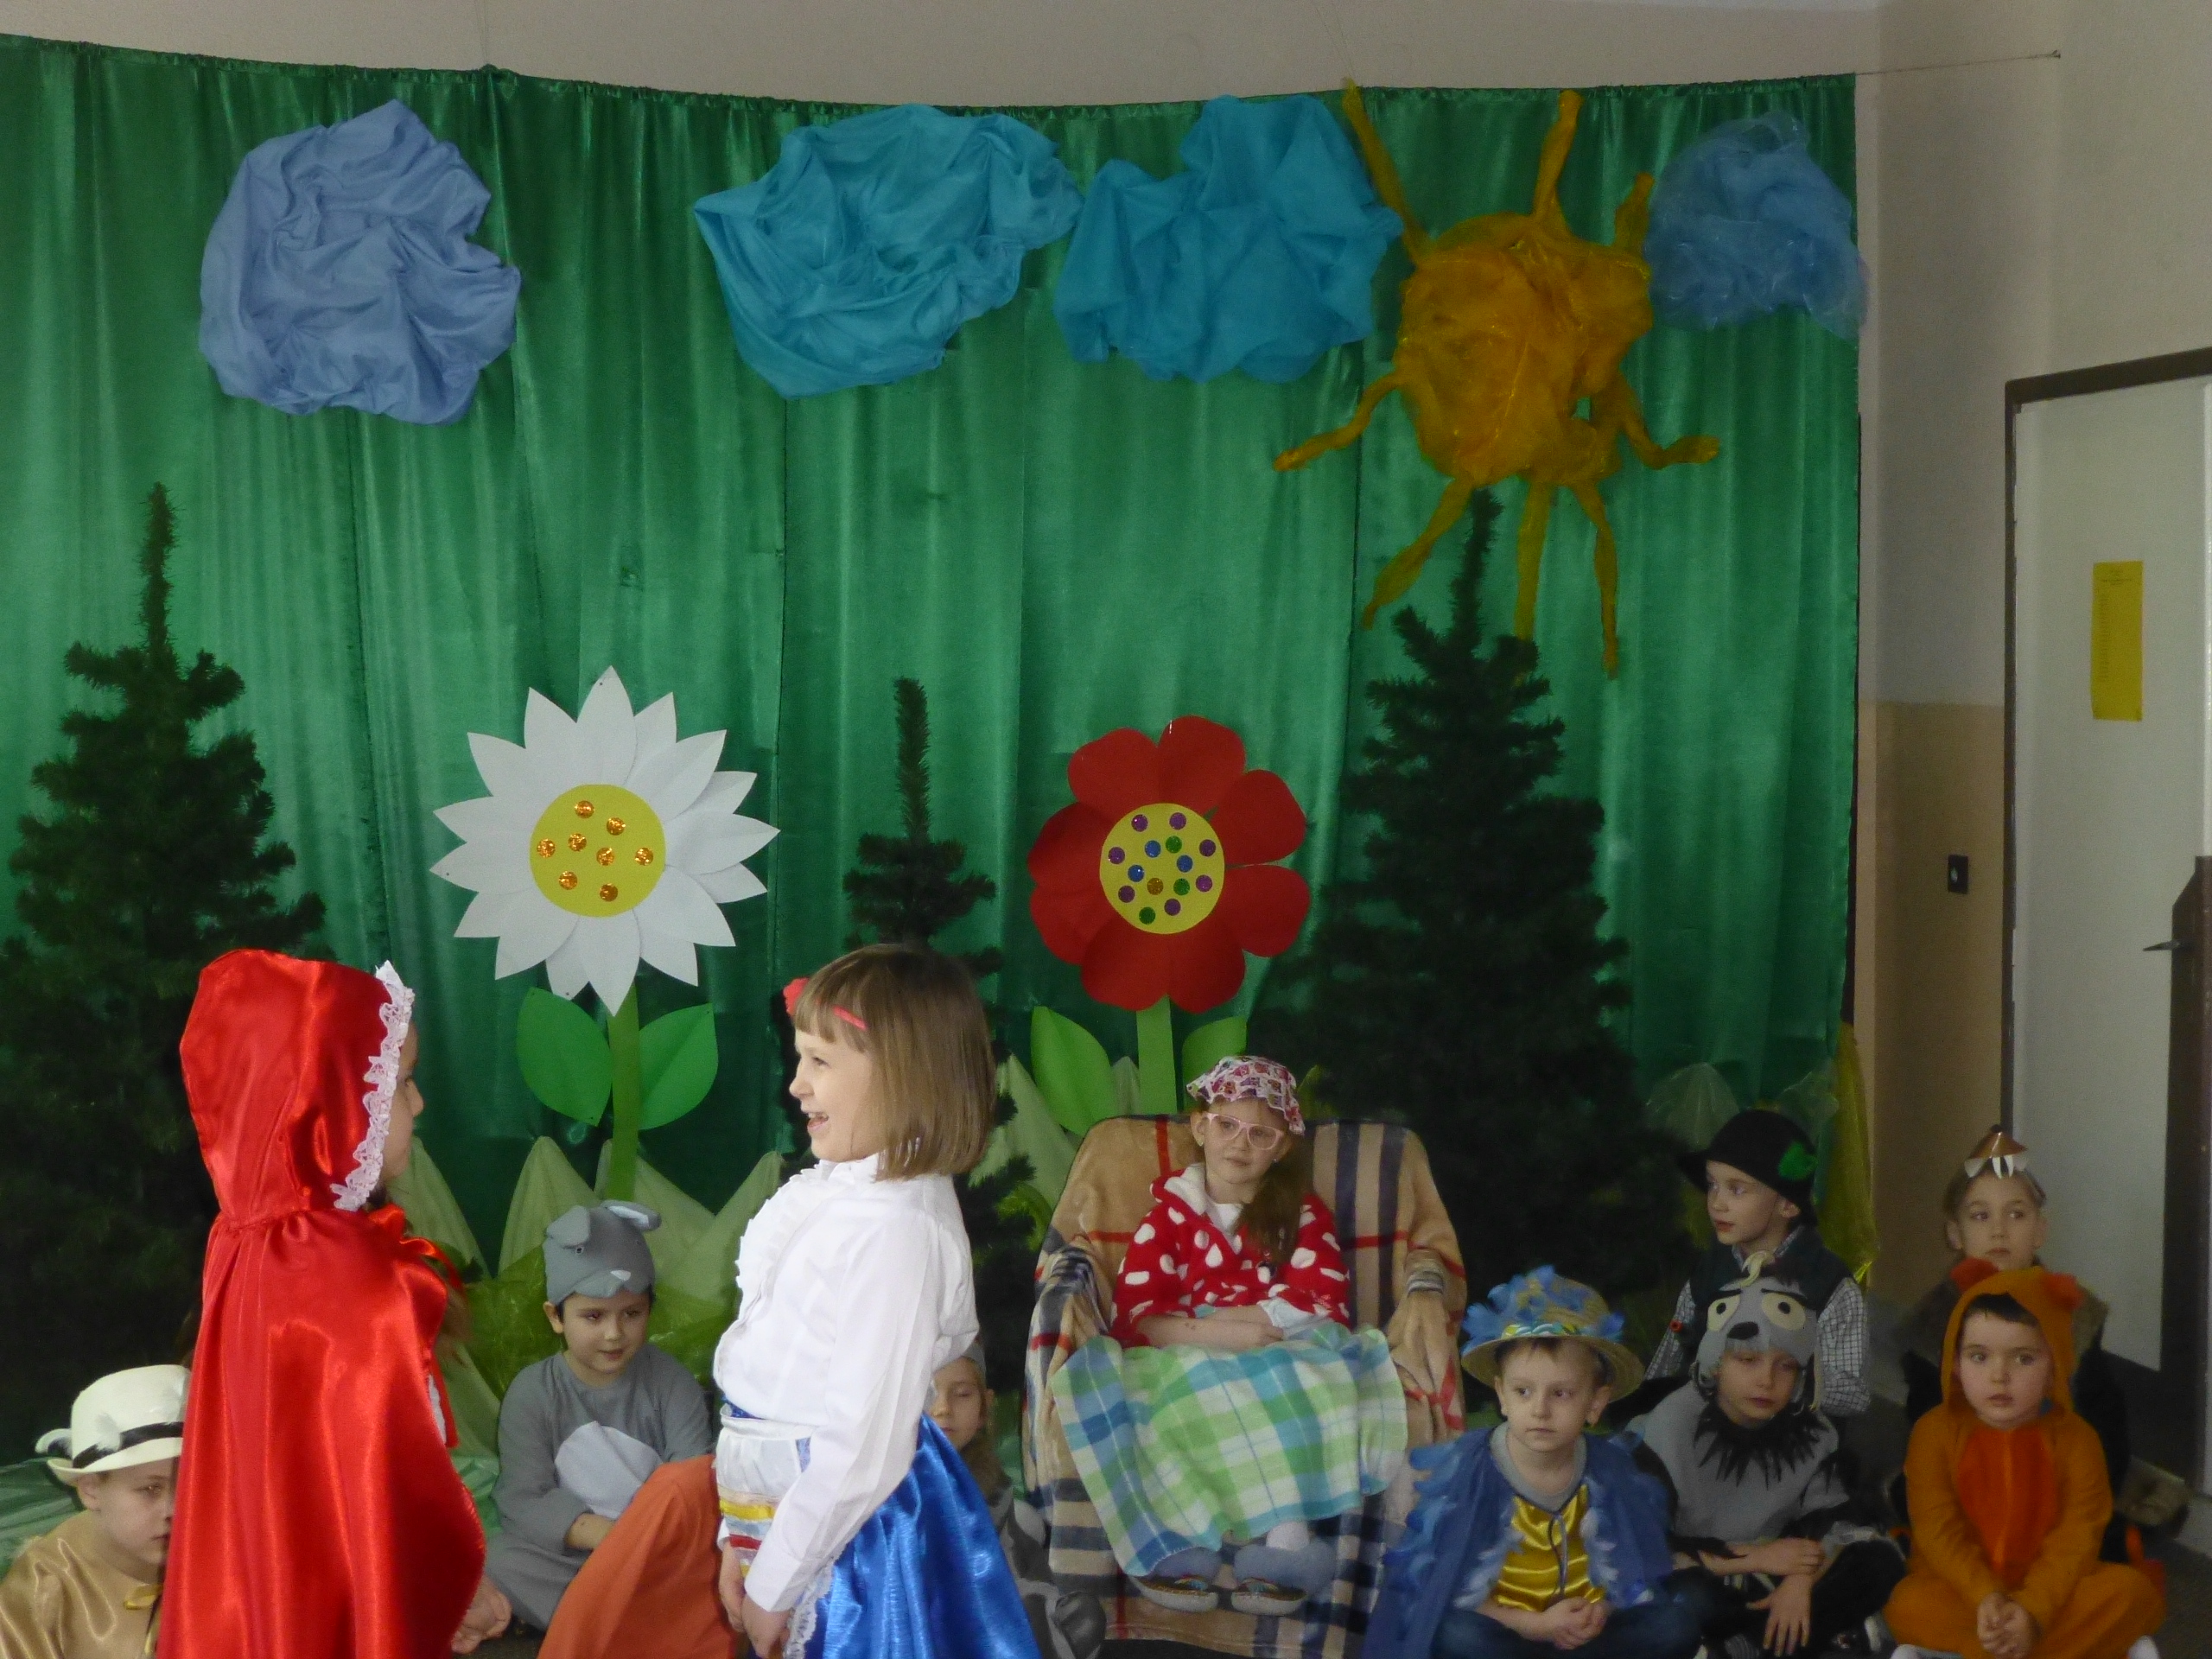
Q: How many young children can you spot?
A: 11